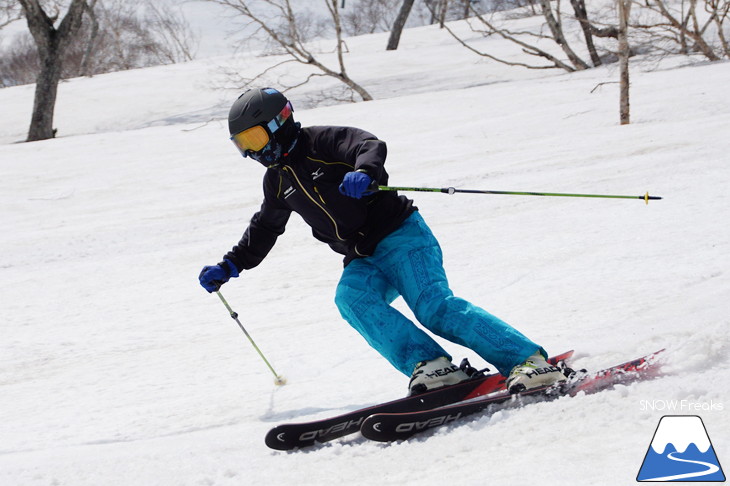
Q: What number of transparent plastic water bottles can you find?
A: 0